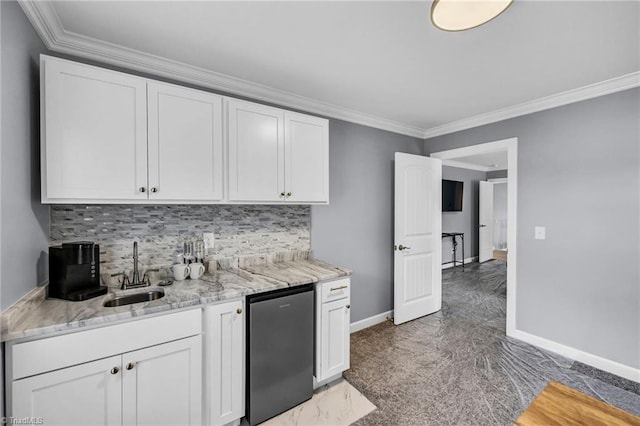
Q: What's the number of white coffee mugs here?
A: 2